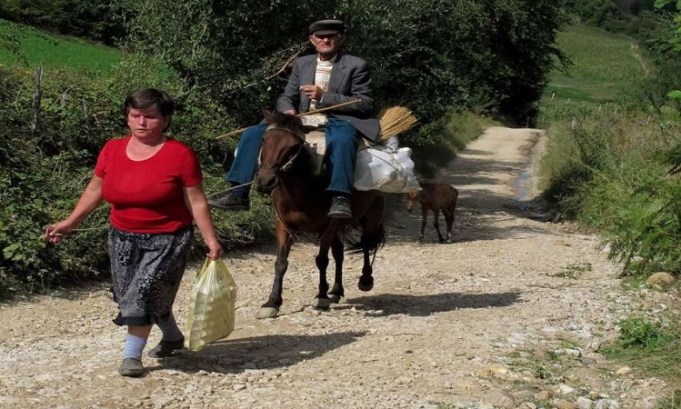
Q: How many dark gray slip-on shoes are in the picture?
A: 2